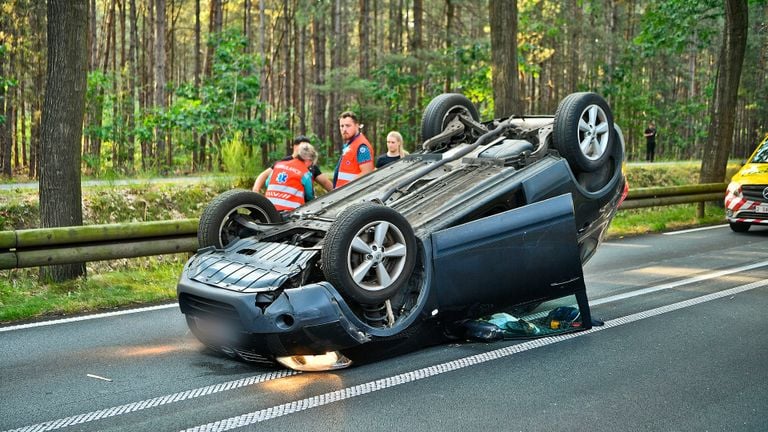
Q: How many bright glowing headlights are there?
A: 1